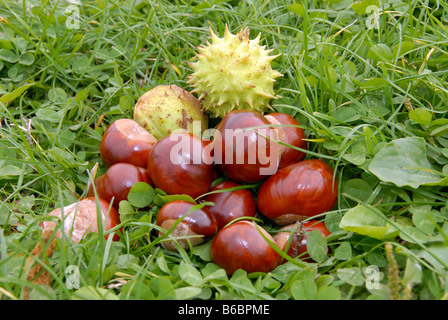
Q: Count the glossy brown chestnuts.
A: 11